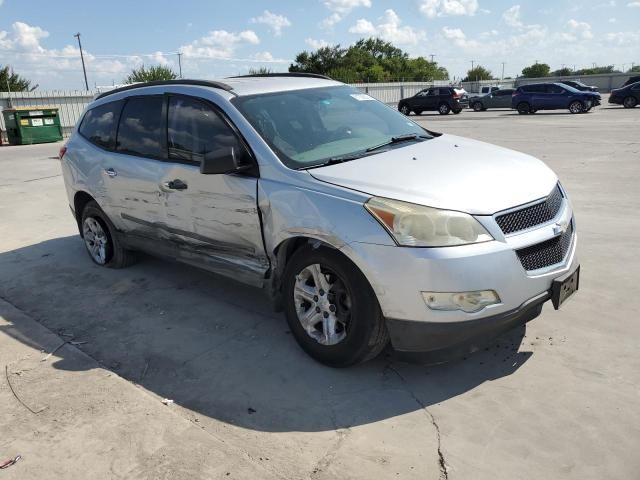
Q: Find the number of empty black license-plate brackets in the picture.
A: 1